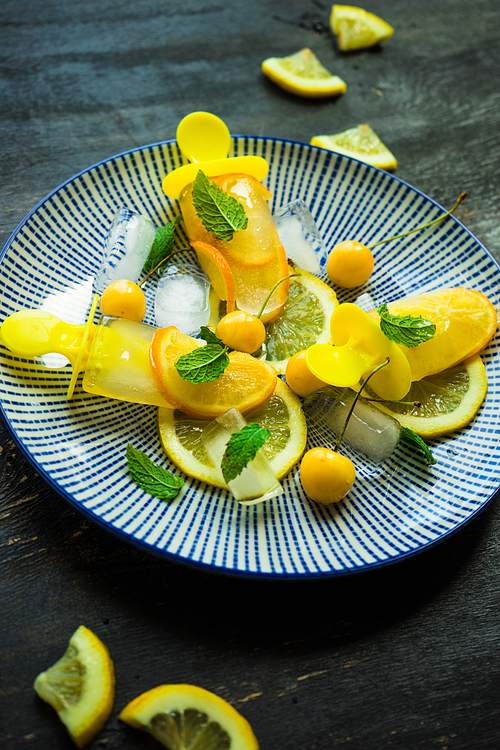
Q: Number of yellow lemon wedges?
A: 5